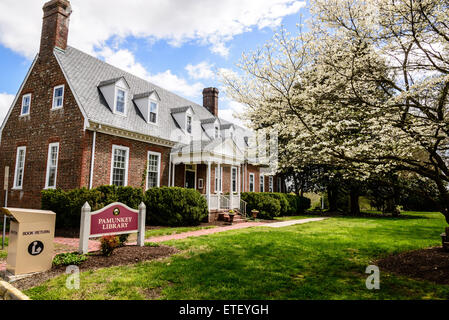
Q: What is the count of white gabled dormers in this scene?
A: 5